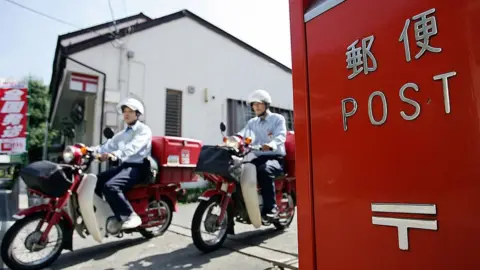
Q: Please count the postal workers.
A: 2